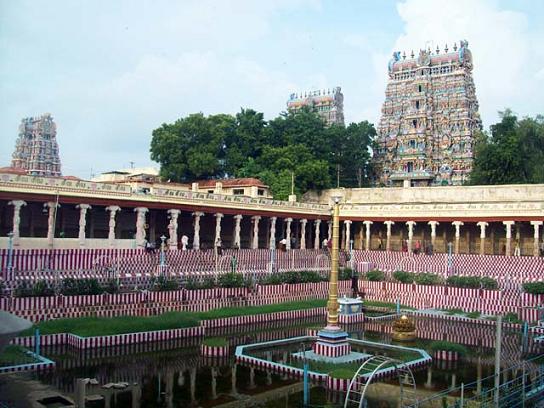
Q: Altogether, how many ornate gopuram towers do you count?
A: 3